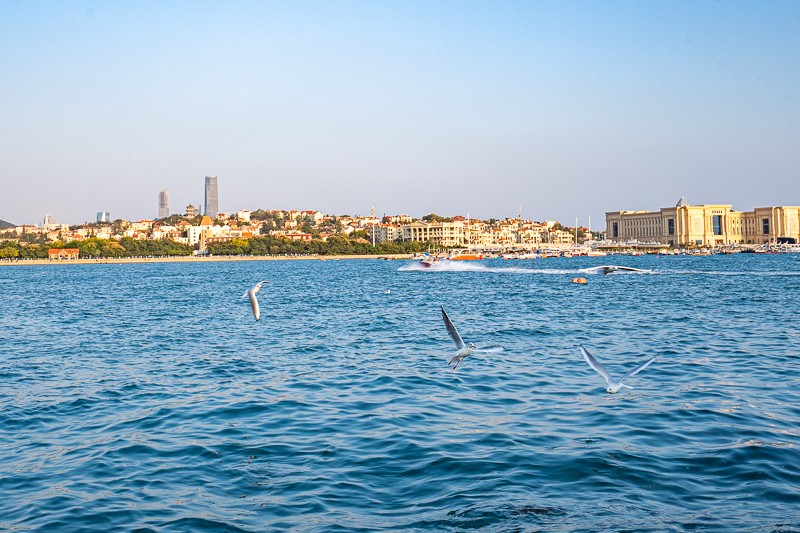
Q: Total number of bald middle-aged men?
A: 0